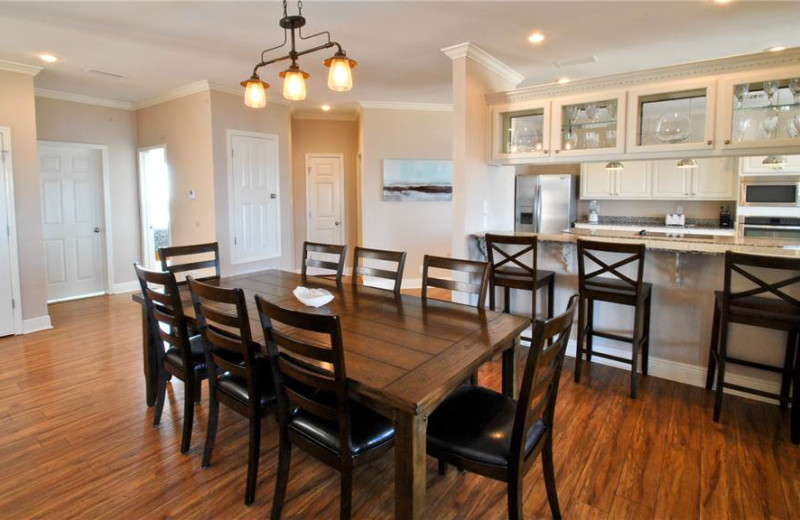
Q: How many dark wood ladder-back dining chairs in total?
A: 8